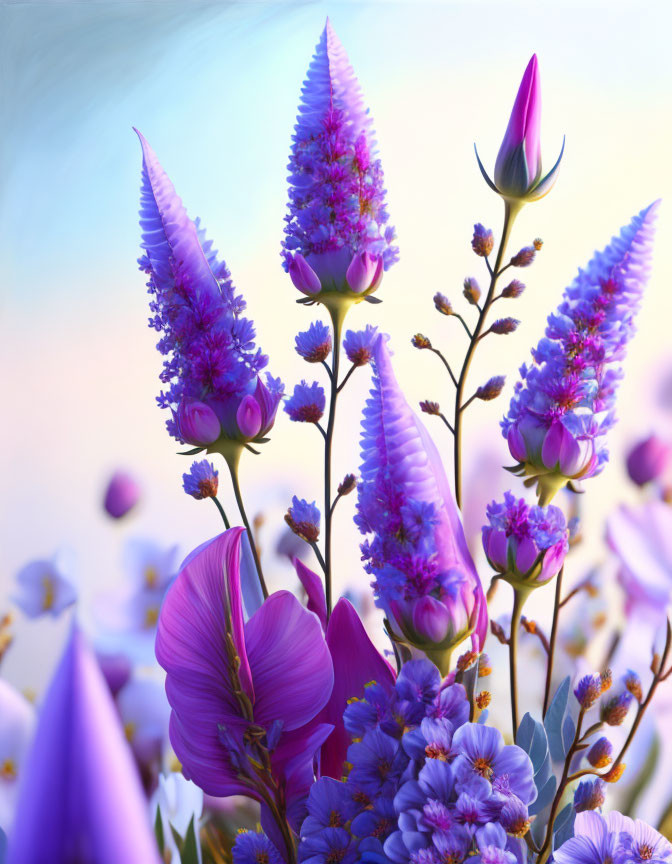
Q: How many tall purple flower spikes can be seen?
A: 4